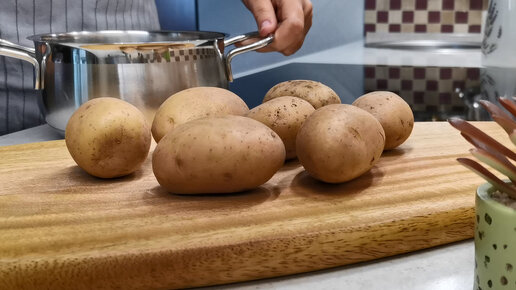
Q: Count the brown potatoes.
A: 7